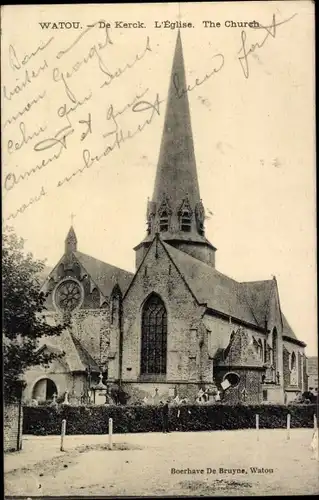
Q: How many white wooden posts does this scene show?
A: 5